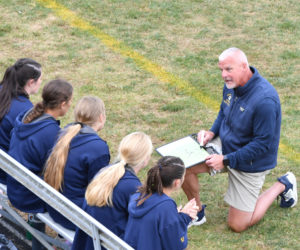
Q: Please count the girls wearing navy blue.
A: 5